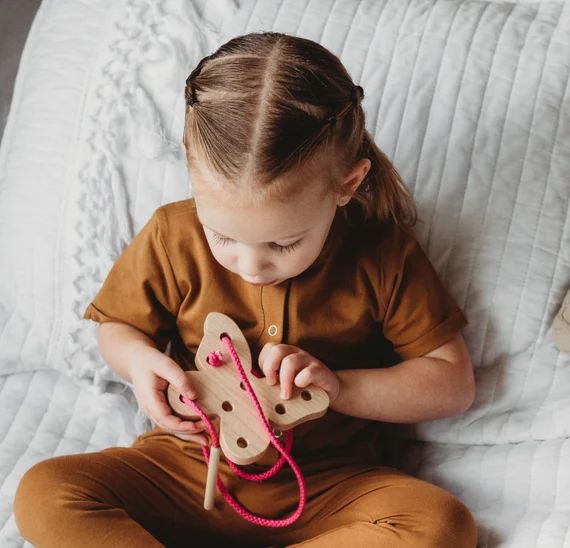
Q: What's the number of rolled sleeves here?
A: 2